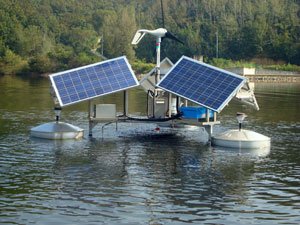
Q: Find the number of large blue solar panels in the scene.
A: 2